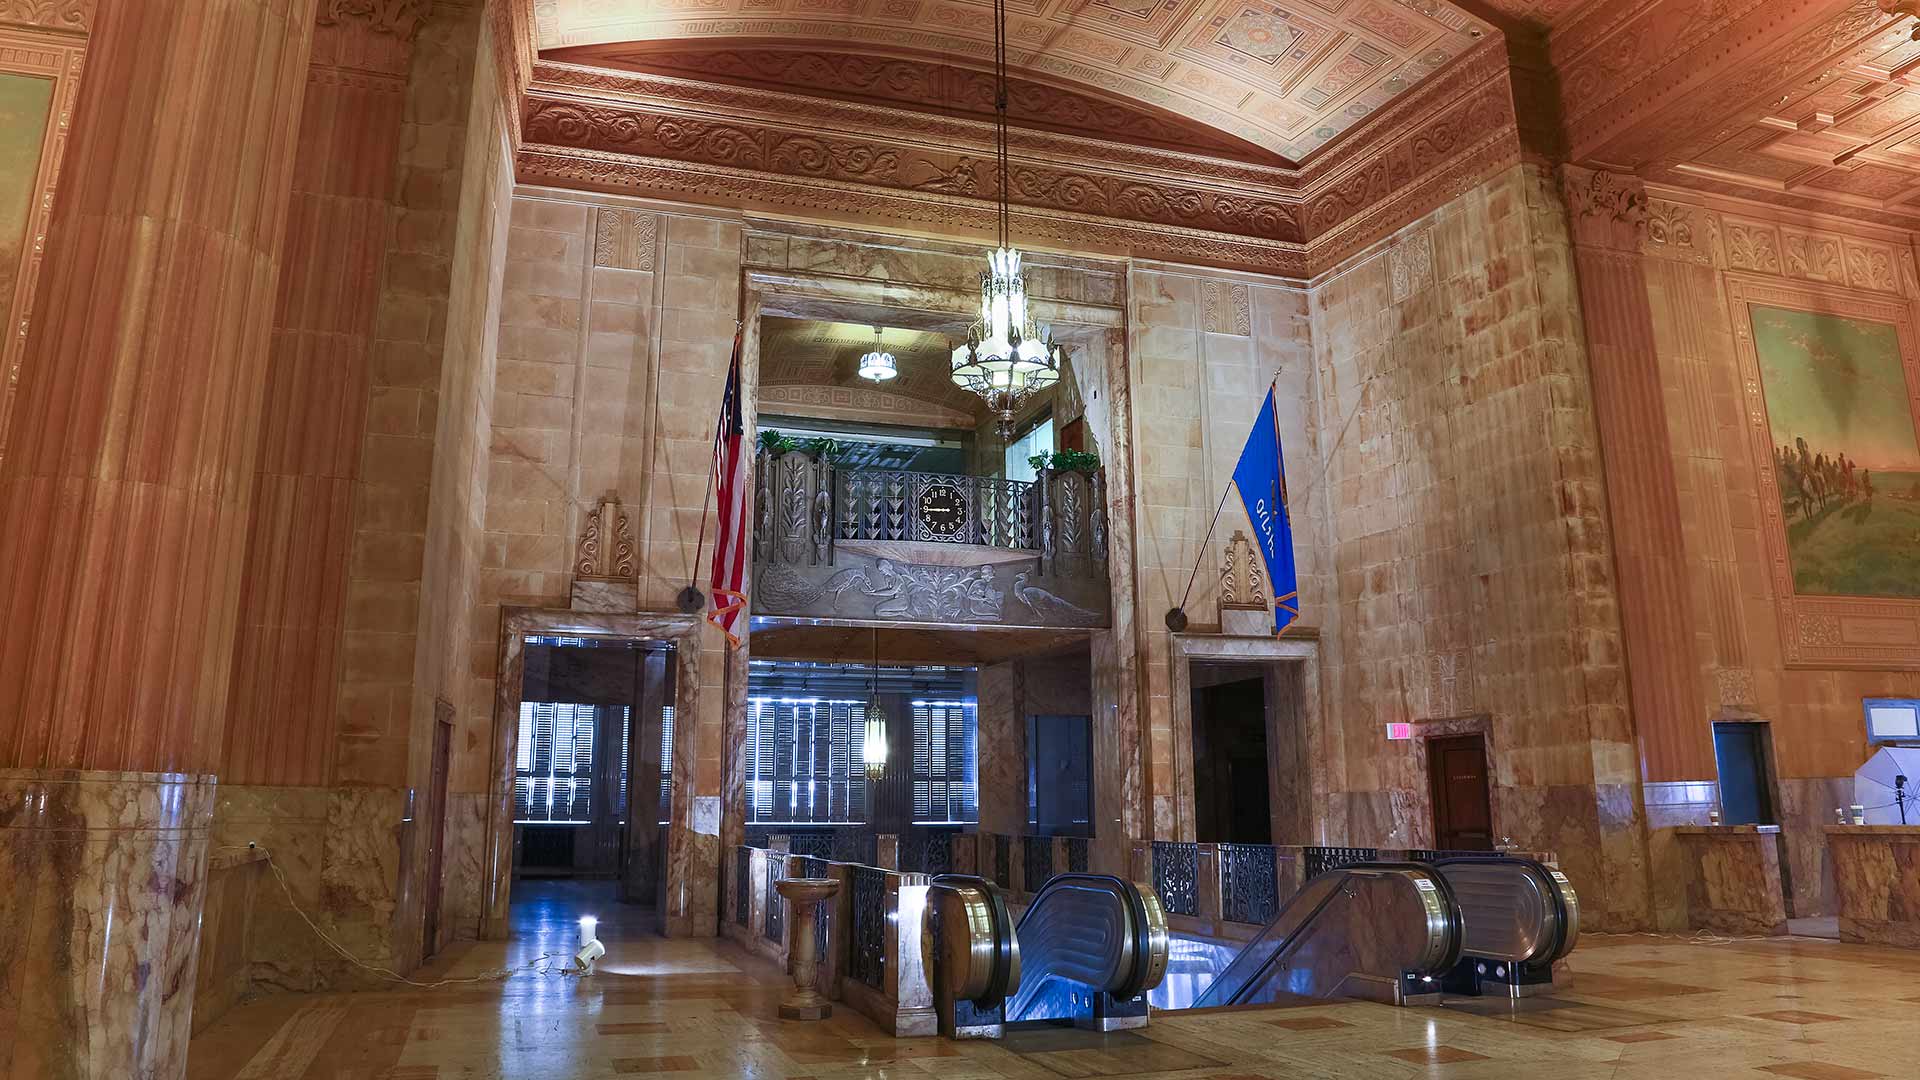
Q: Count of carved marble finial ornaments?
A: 2